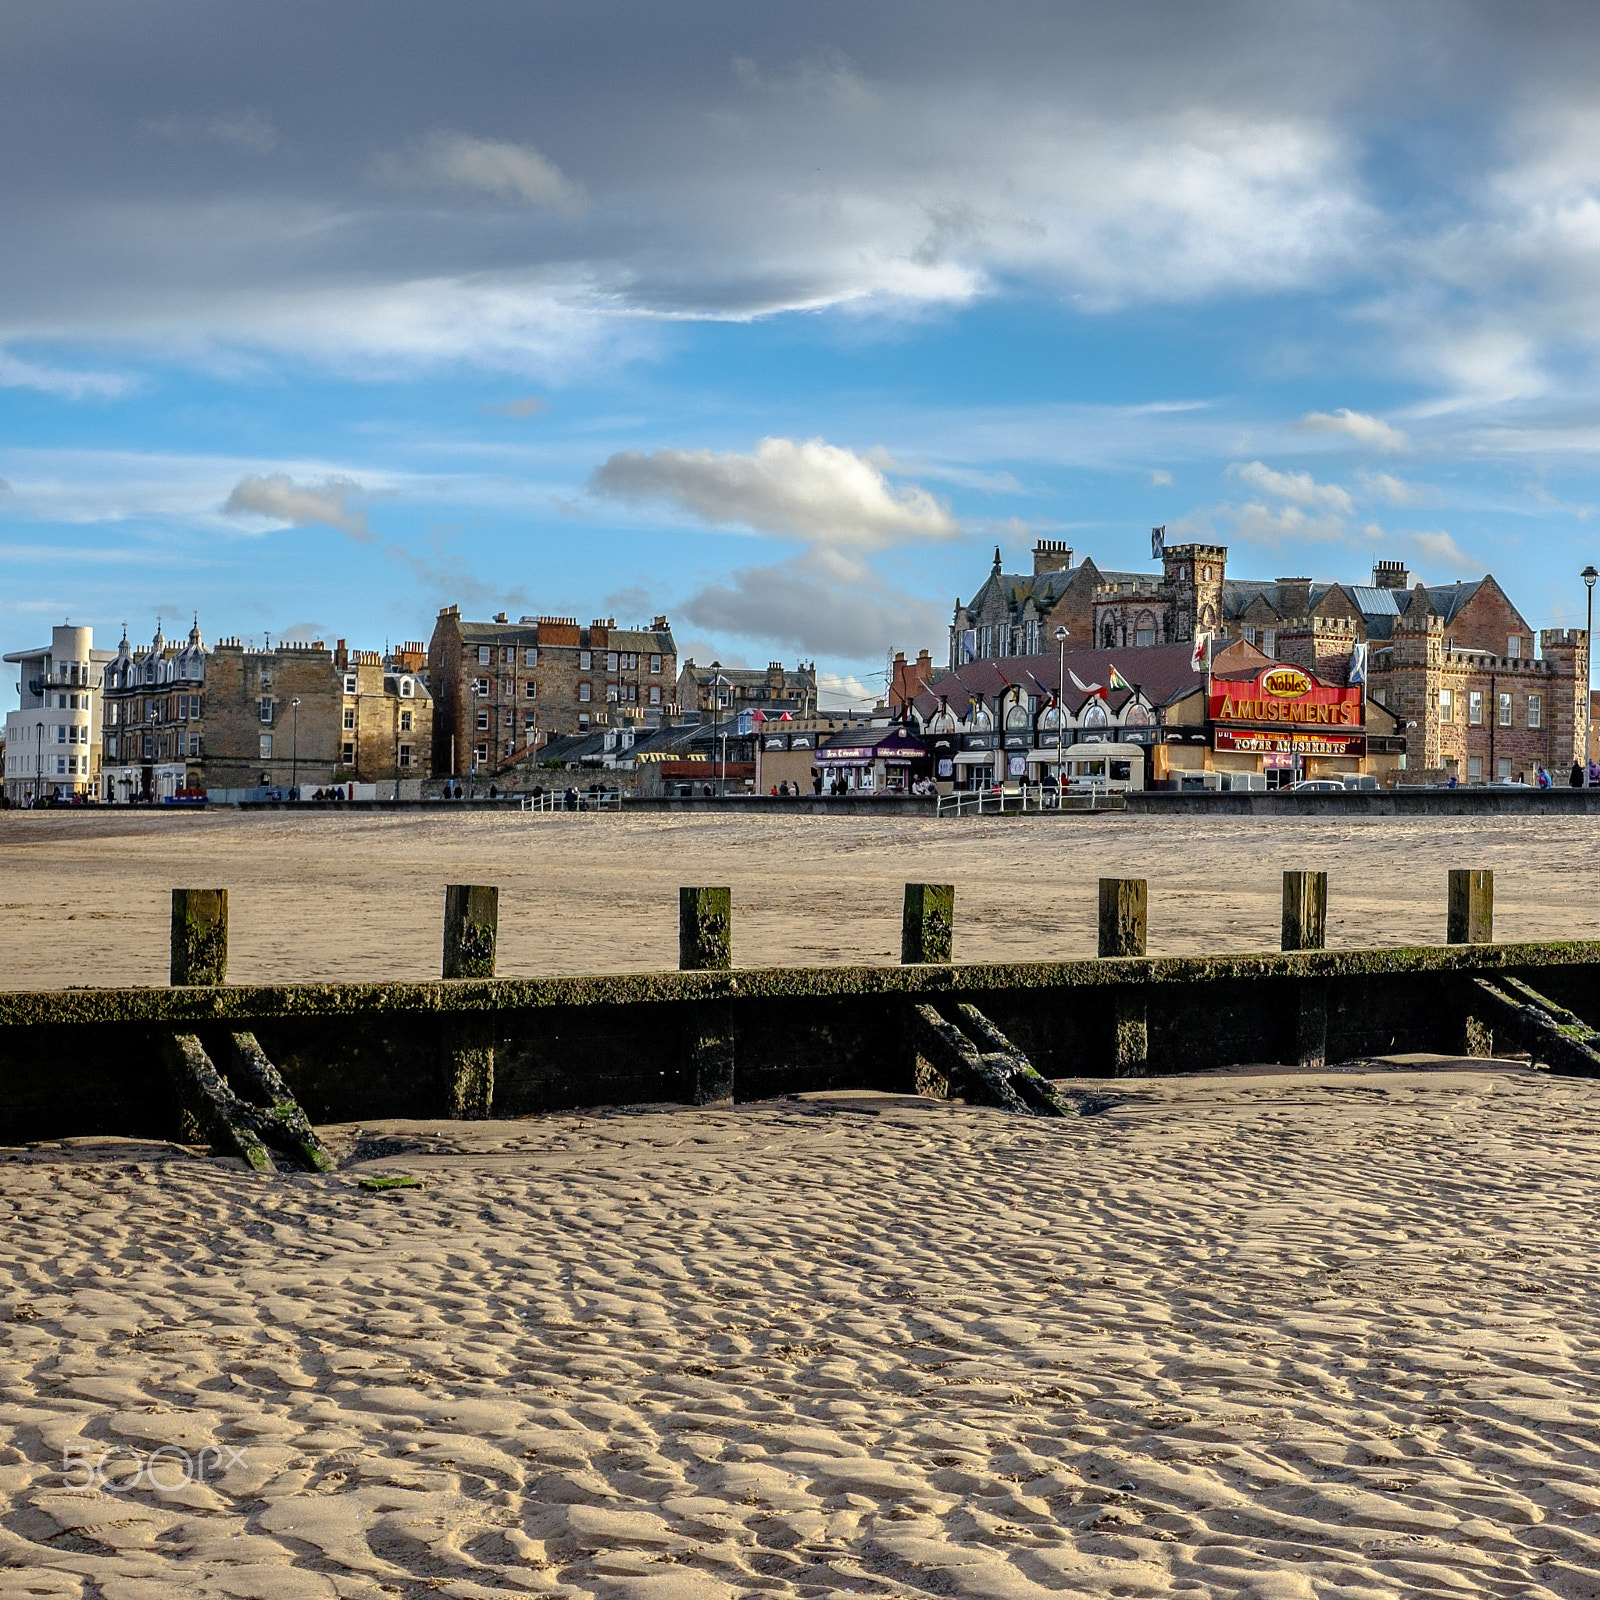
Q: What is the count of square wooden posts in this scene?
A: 7